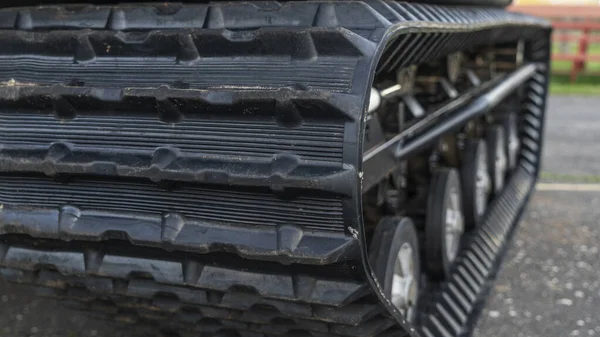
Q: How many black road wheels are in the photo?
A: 5